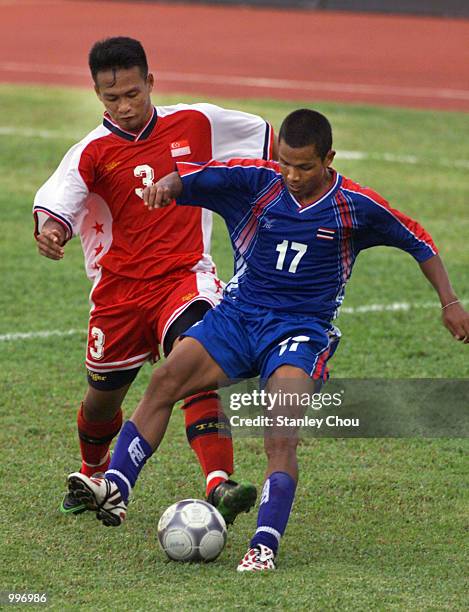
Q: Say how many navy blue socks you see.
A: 2